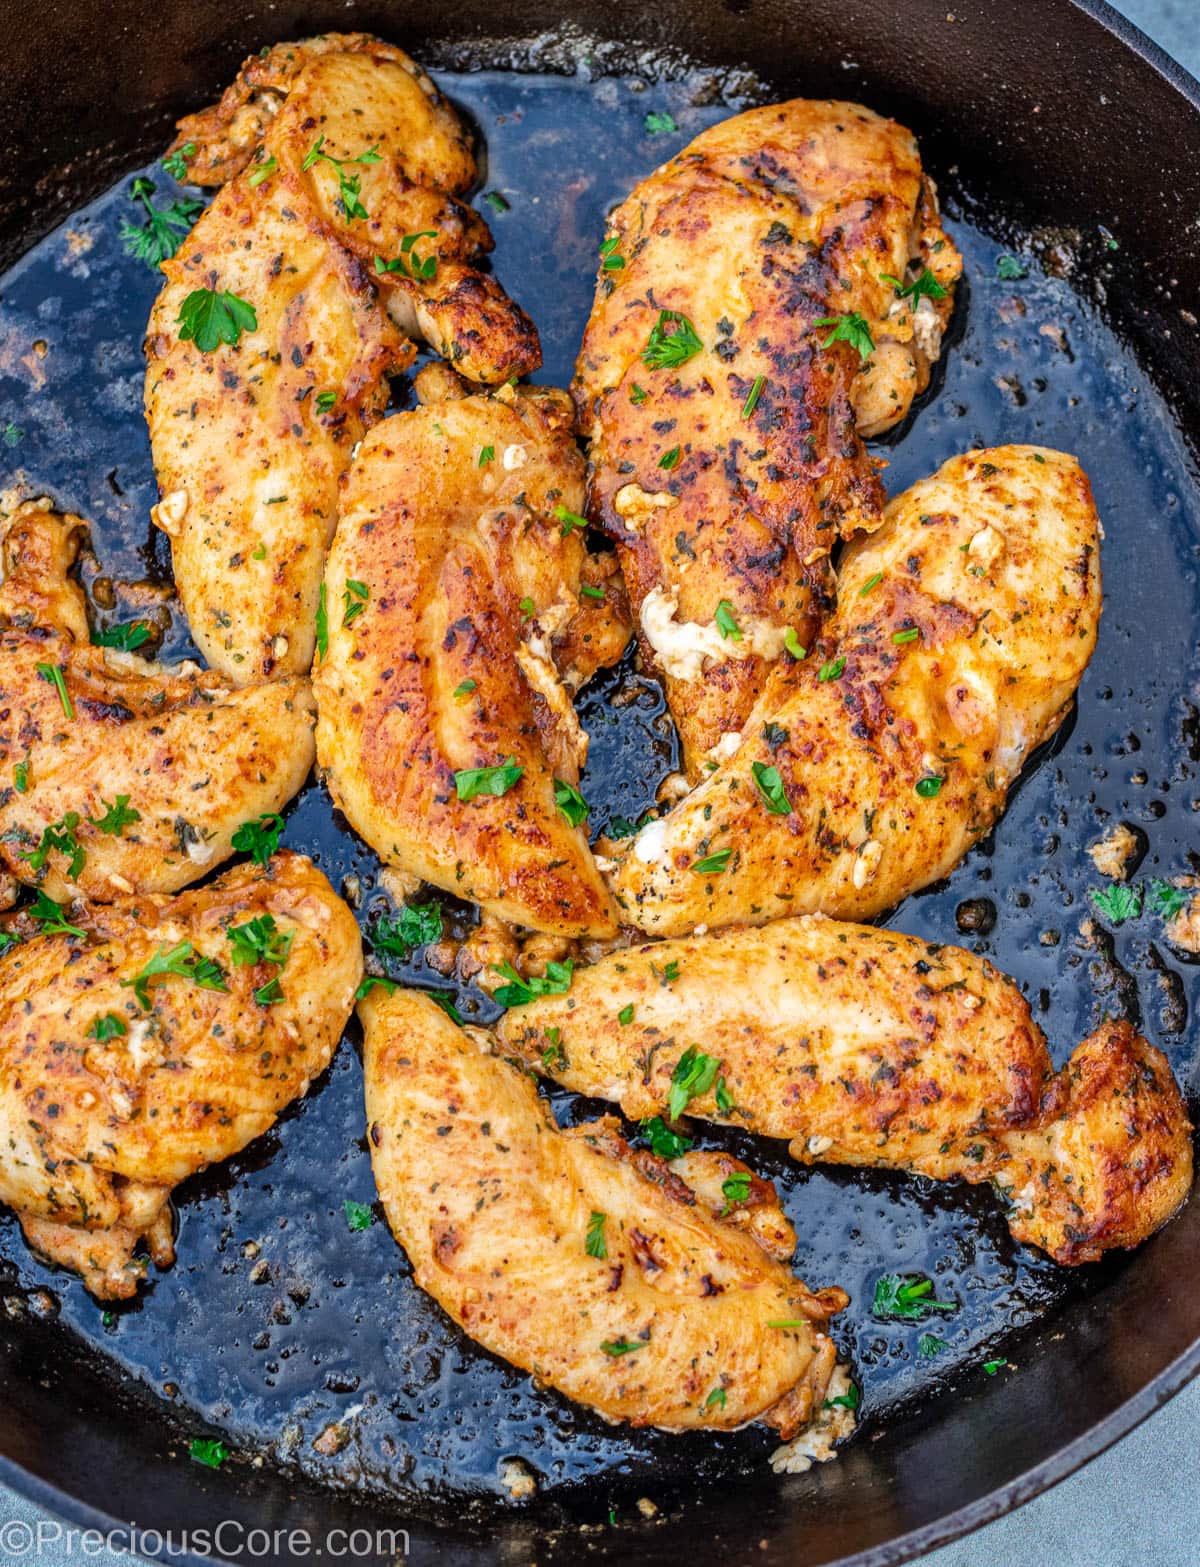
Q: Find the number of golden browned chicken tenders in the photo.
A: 8